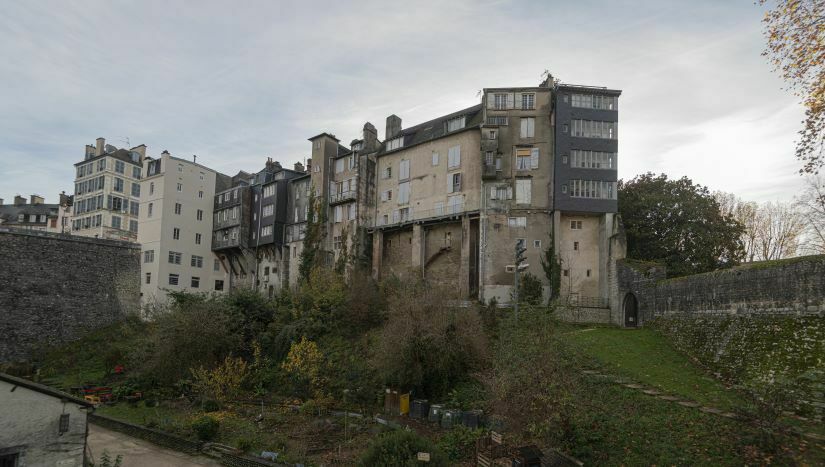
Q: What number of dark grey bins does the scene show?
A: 2